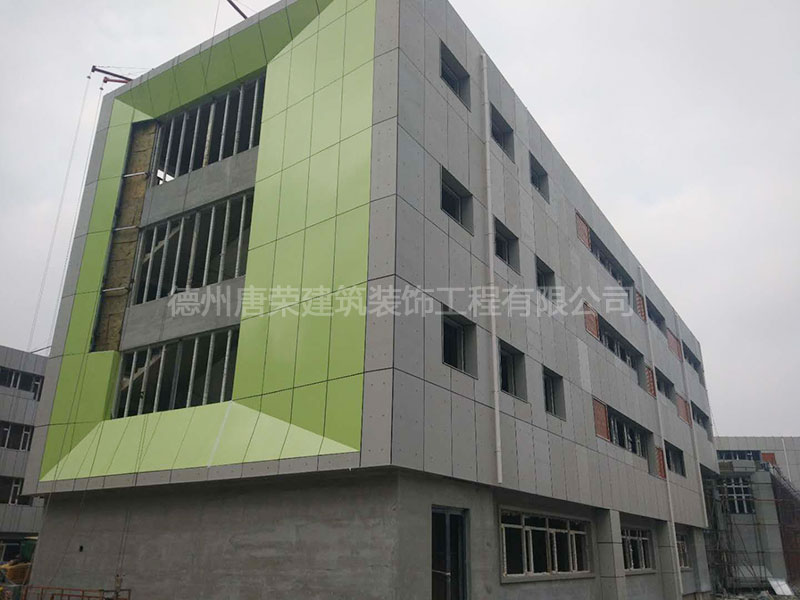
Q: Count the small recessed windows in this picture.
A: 9